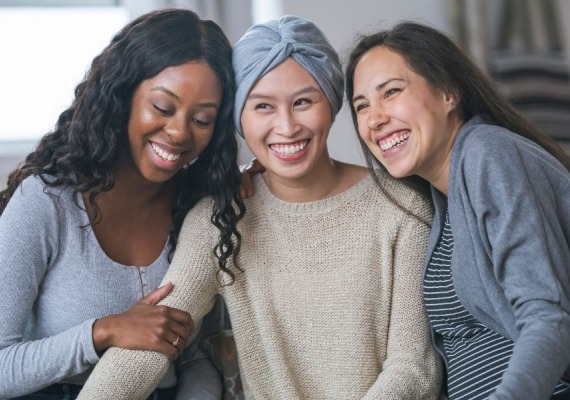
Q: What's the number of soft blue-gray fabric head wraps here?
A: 1